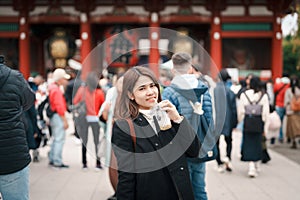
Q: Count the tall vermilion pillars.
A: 5